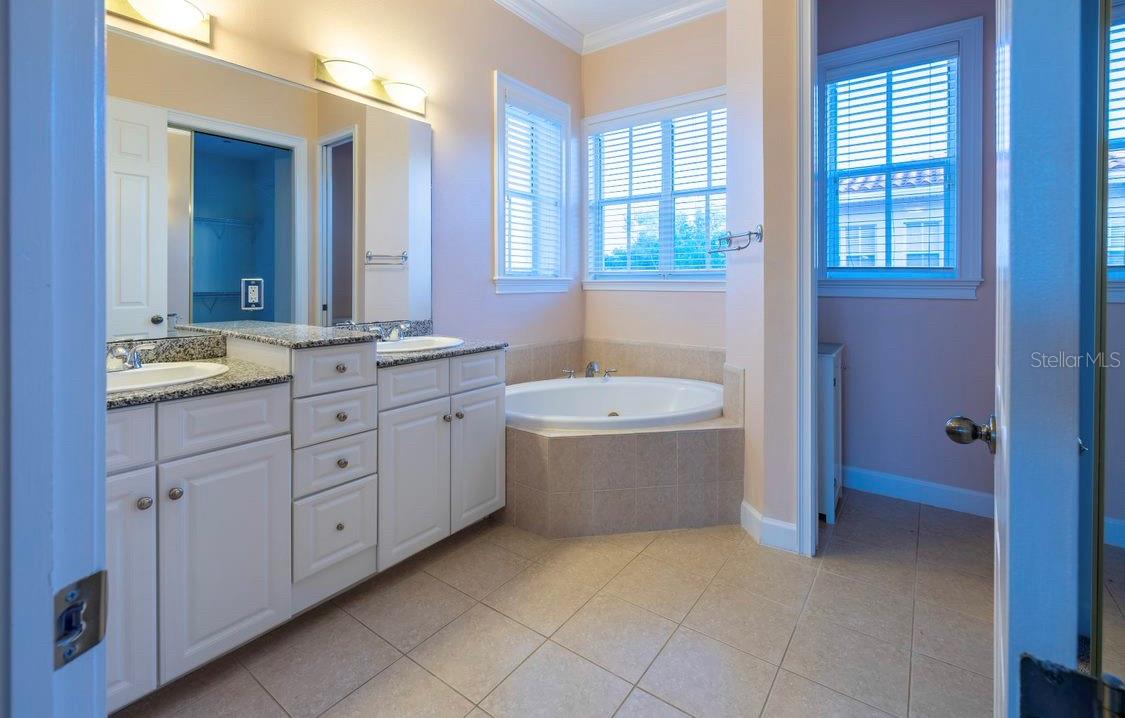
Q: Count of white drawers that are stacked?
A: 4